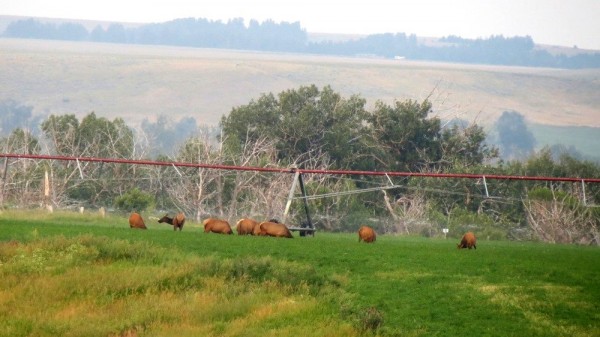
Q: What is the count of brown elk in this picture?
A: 7